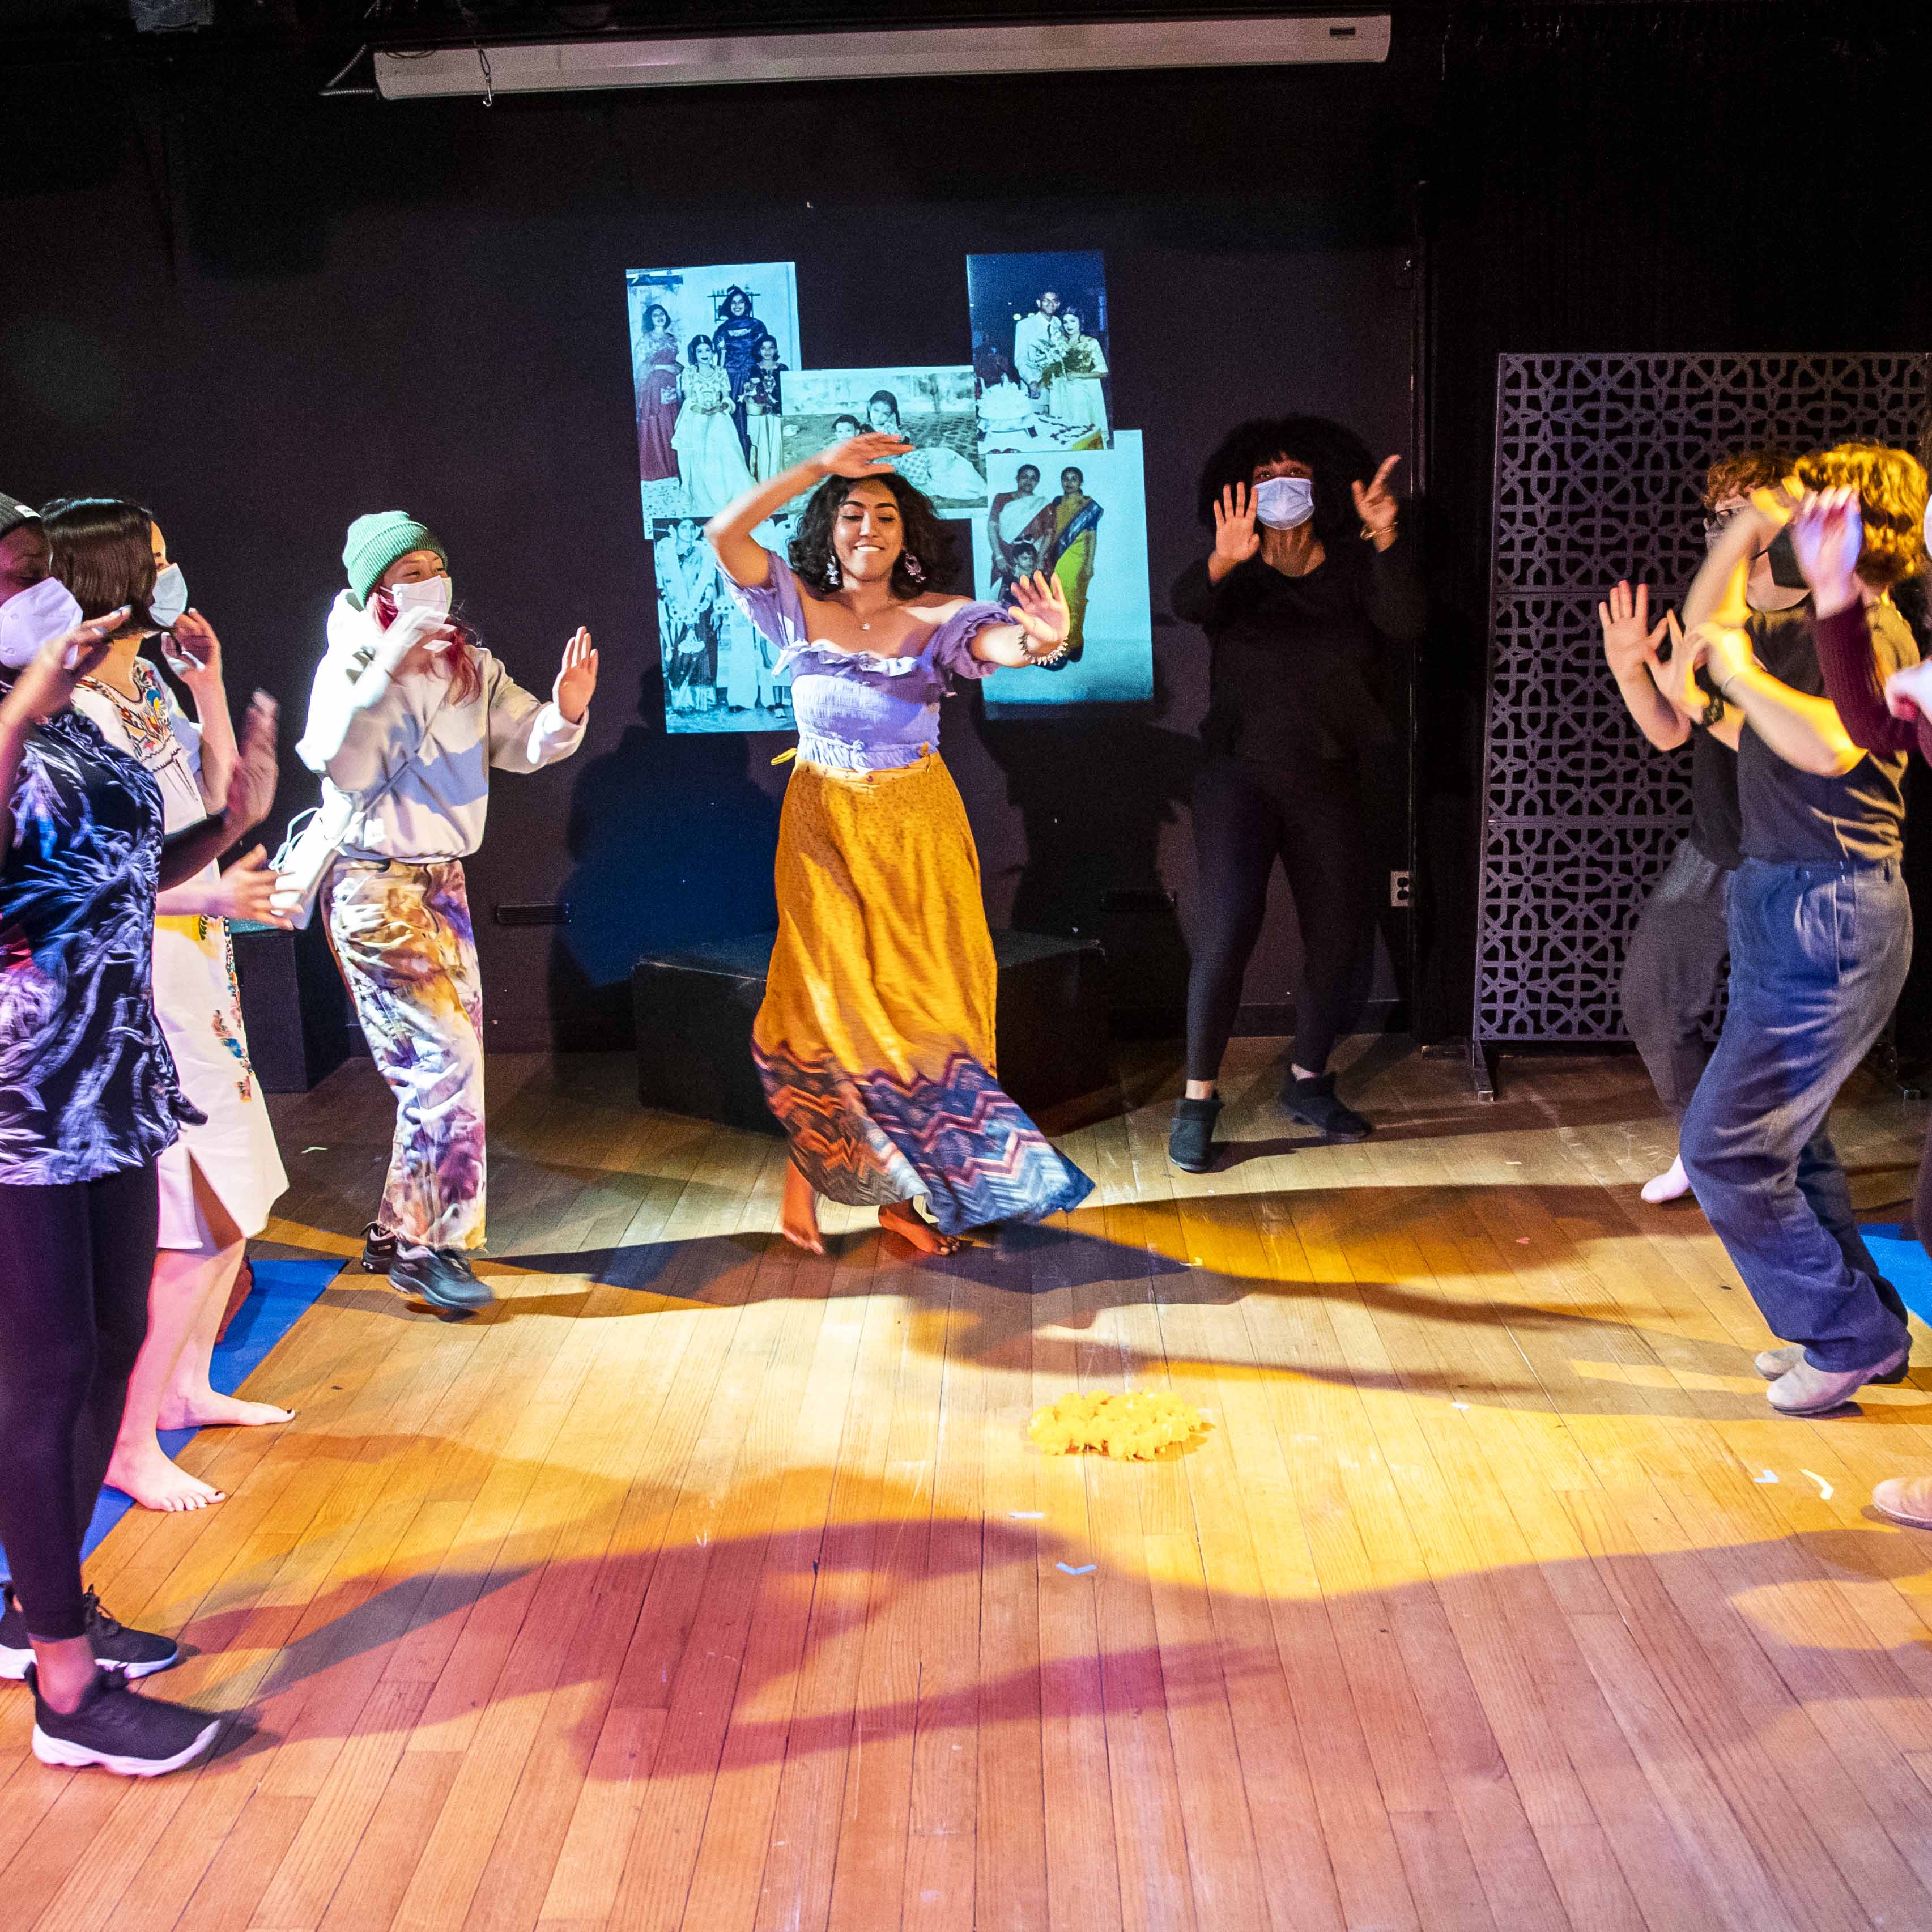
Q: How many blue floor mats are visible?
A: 2